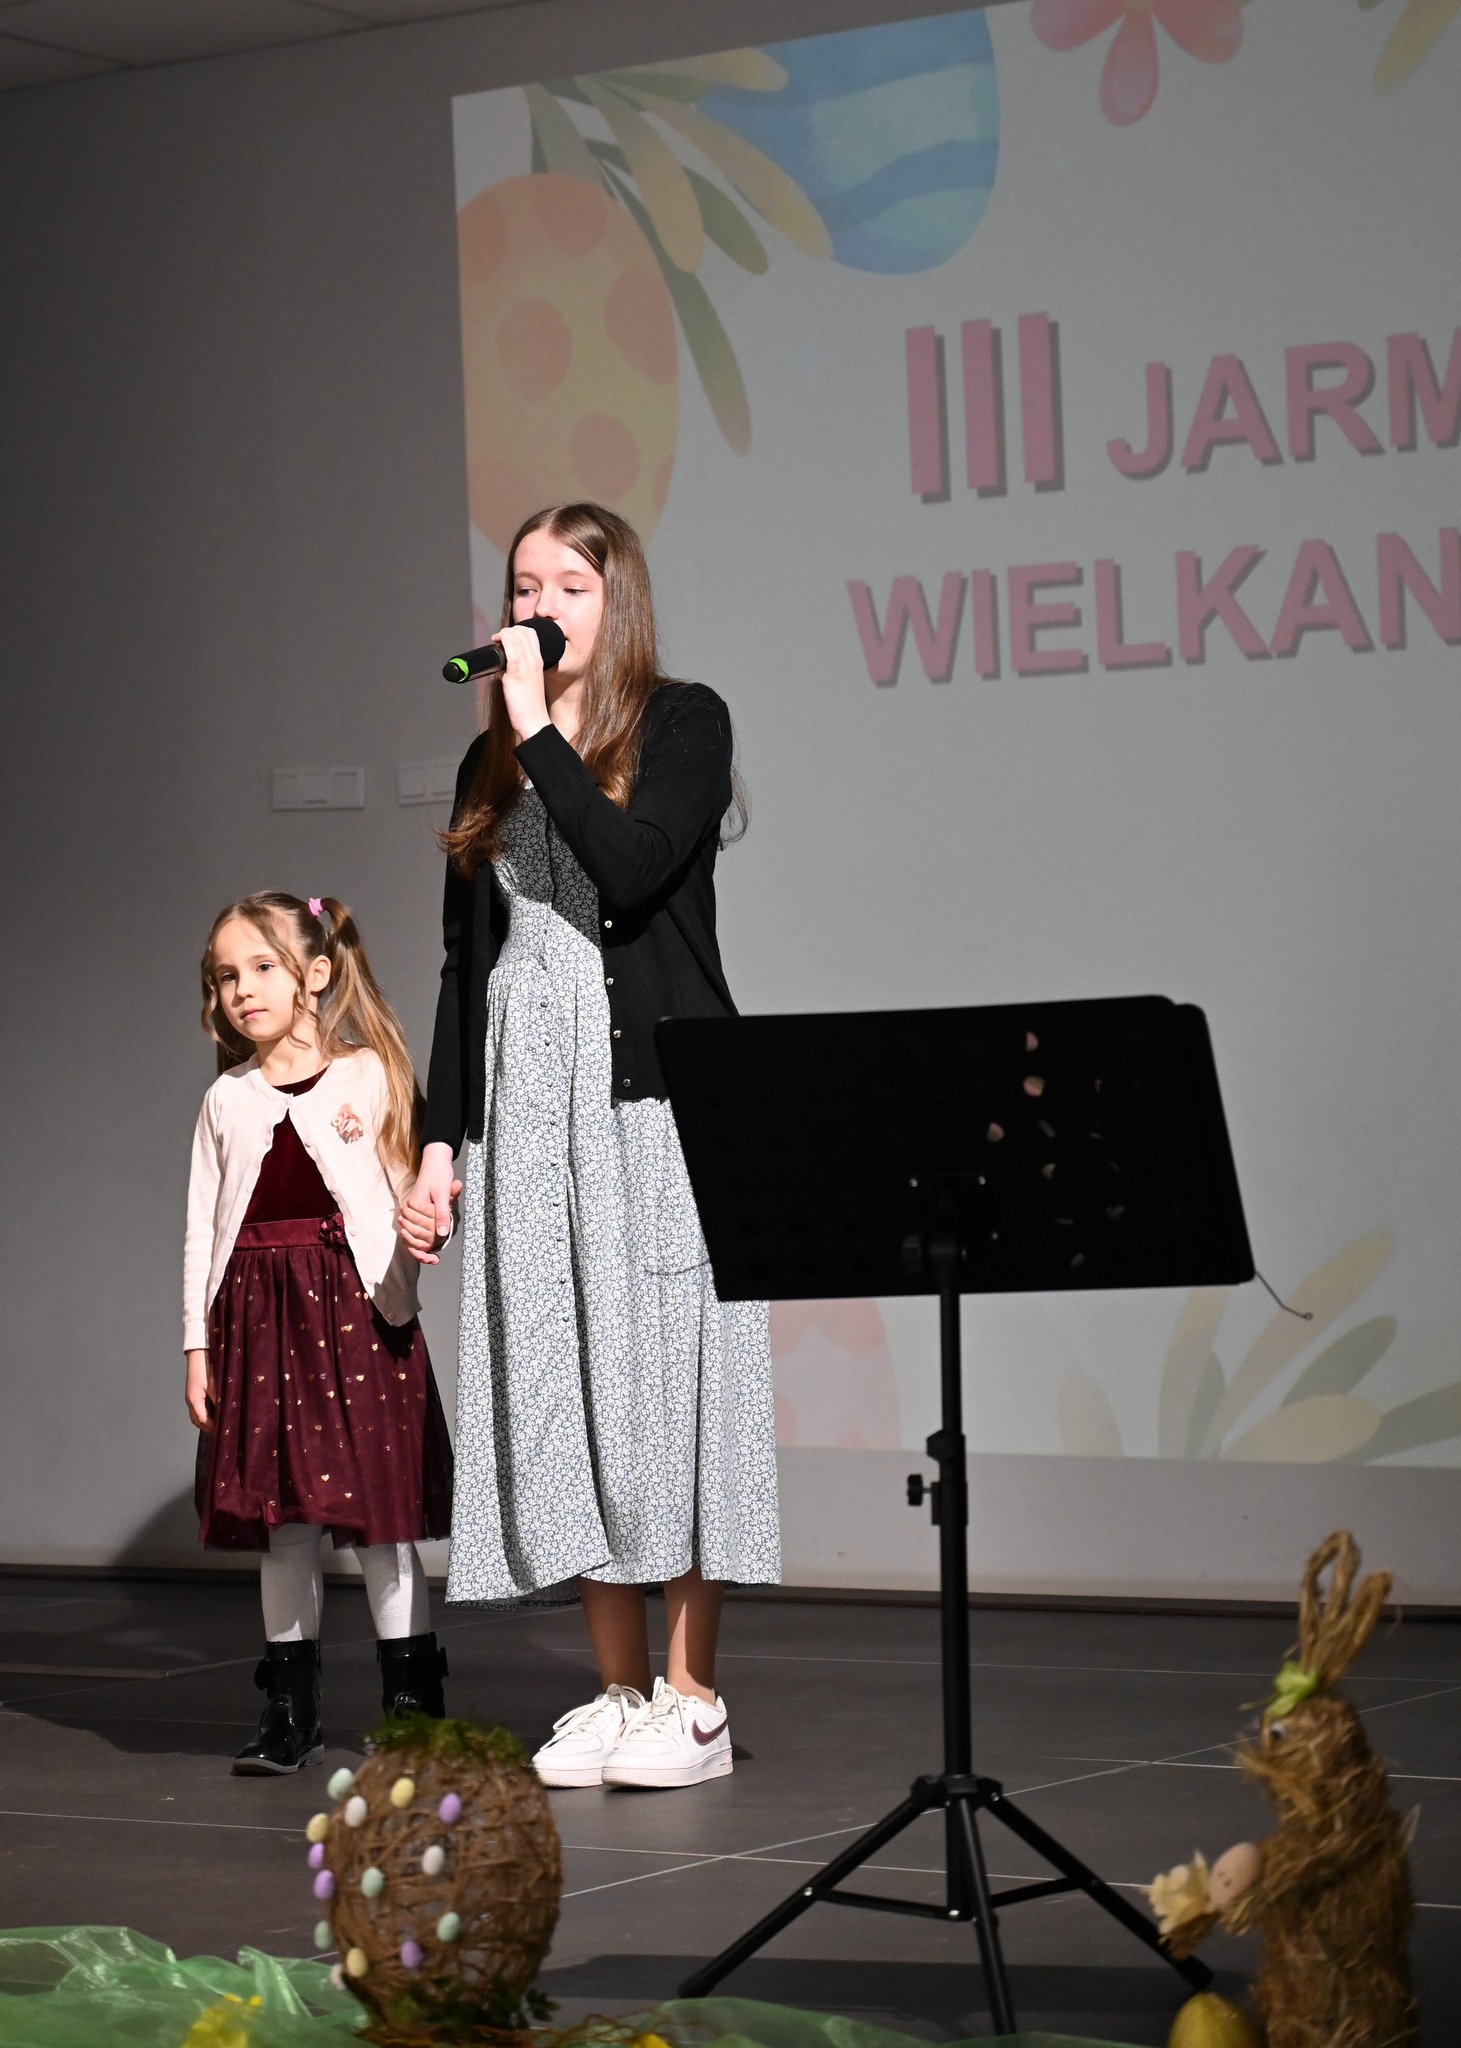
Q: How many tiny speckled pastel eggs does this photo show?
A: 14